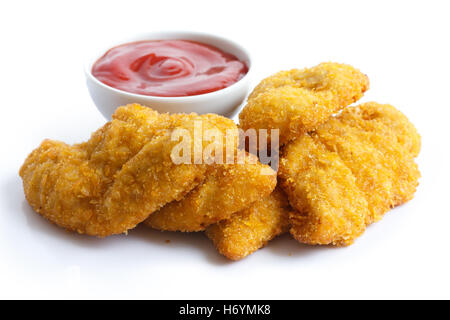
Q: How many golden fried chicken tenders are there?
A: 5